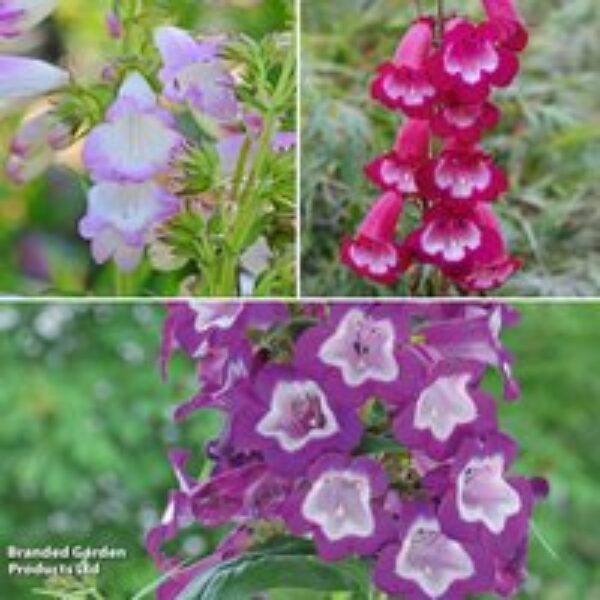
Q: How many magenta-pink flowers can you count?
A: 9